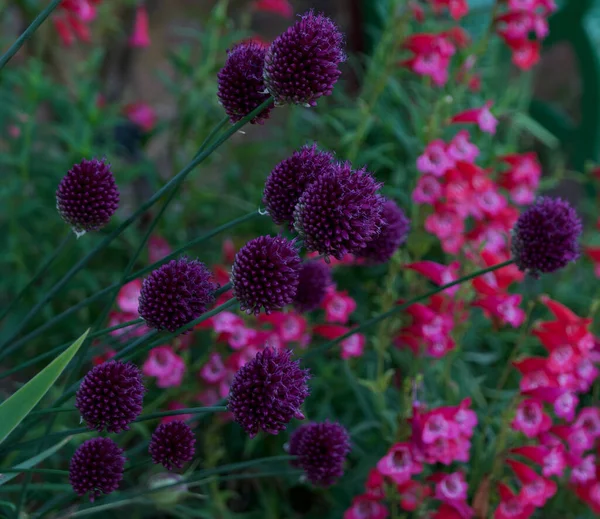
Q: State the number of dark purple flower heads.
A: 15